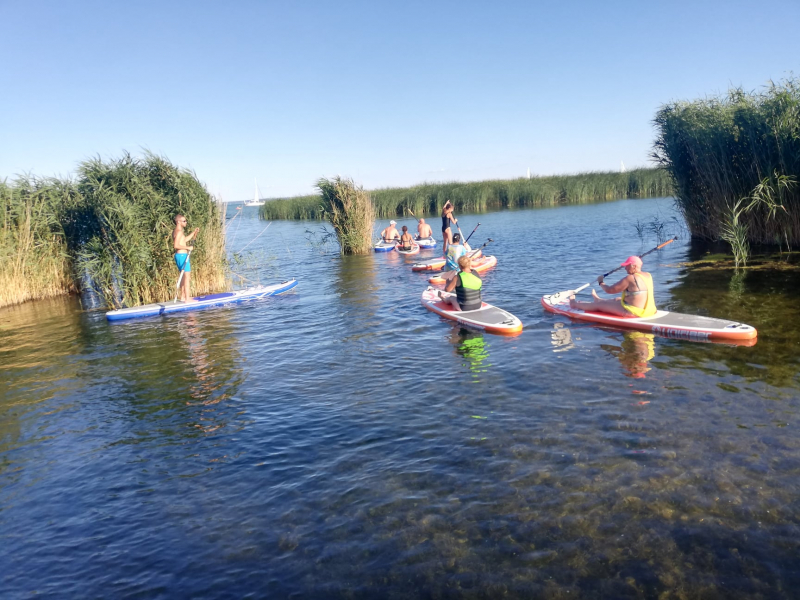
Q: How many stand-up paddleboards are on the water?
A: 8